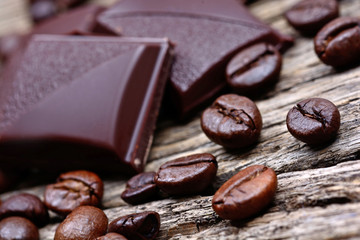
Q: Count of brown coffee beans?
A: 14